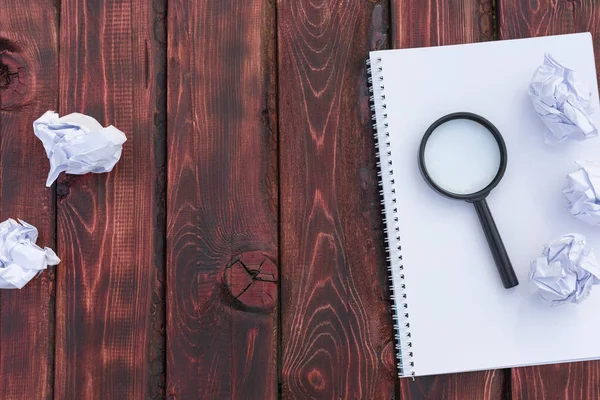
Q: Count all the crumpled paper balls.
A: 5